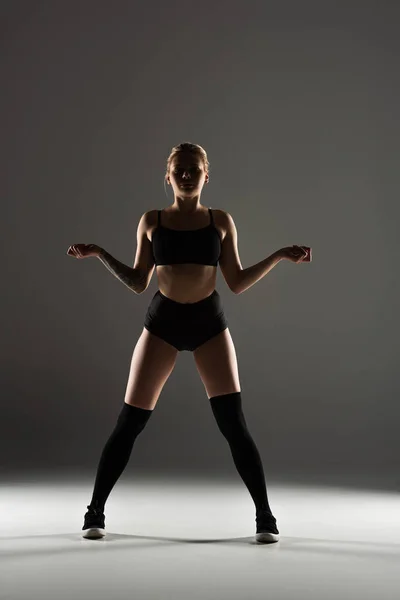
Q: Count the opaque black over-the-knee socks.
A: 2